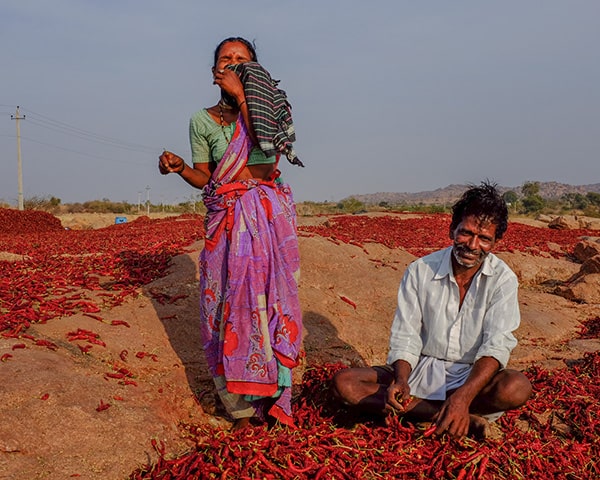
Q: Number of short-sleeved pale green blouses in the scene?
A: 1